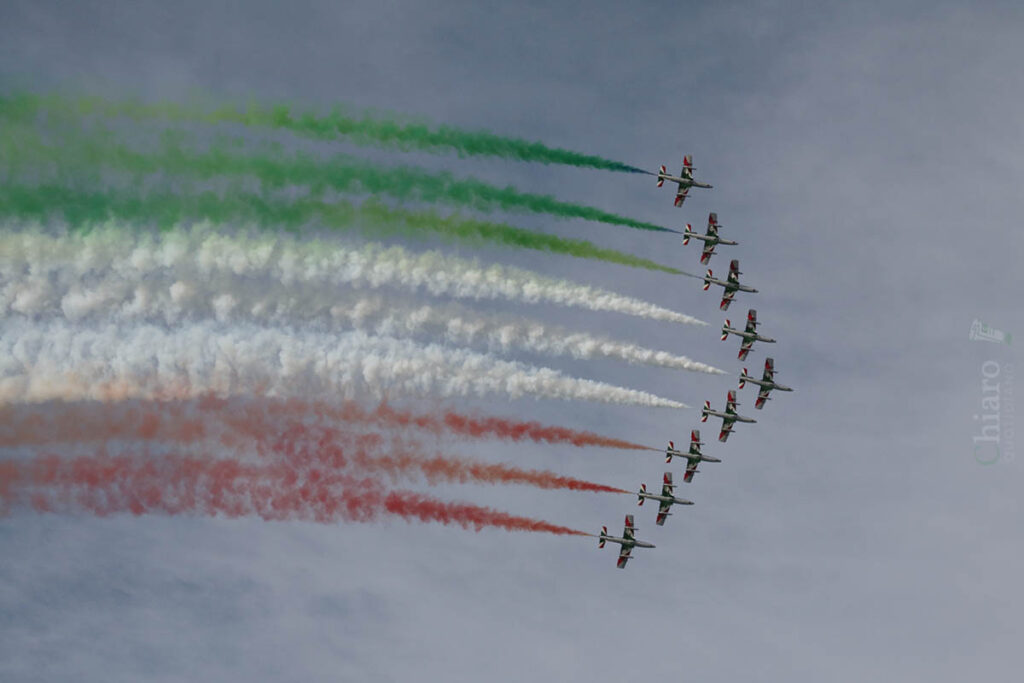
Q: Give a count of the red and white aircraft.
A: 9